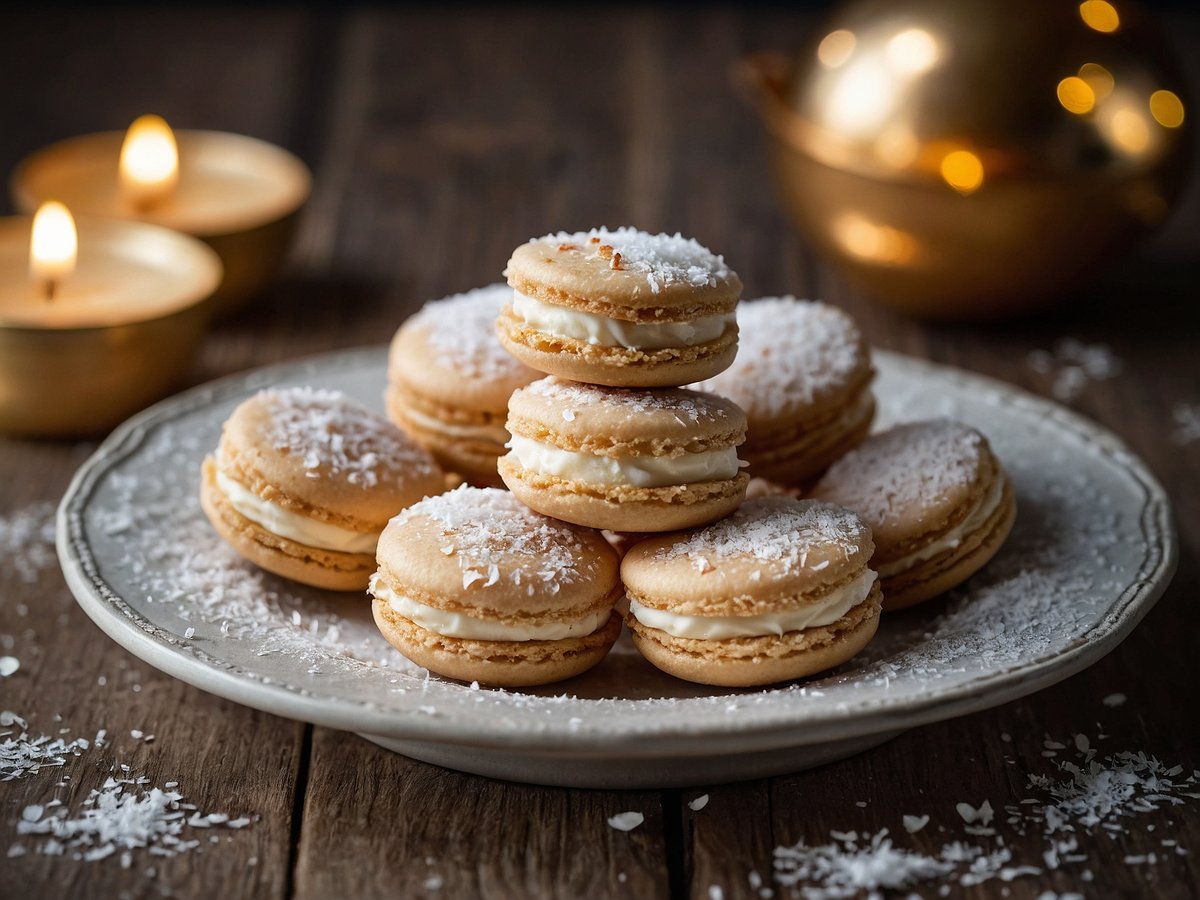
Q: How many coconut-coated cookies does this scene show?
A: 8